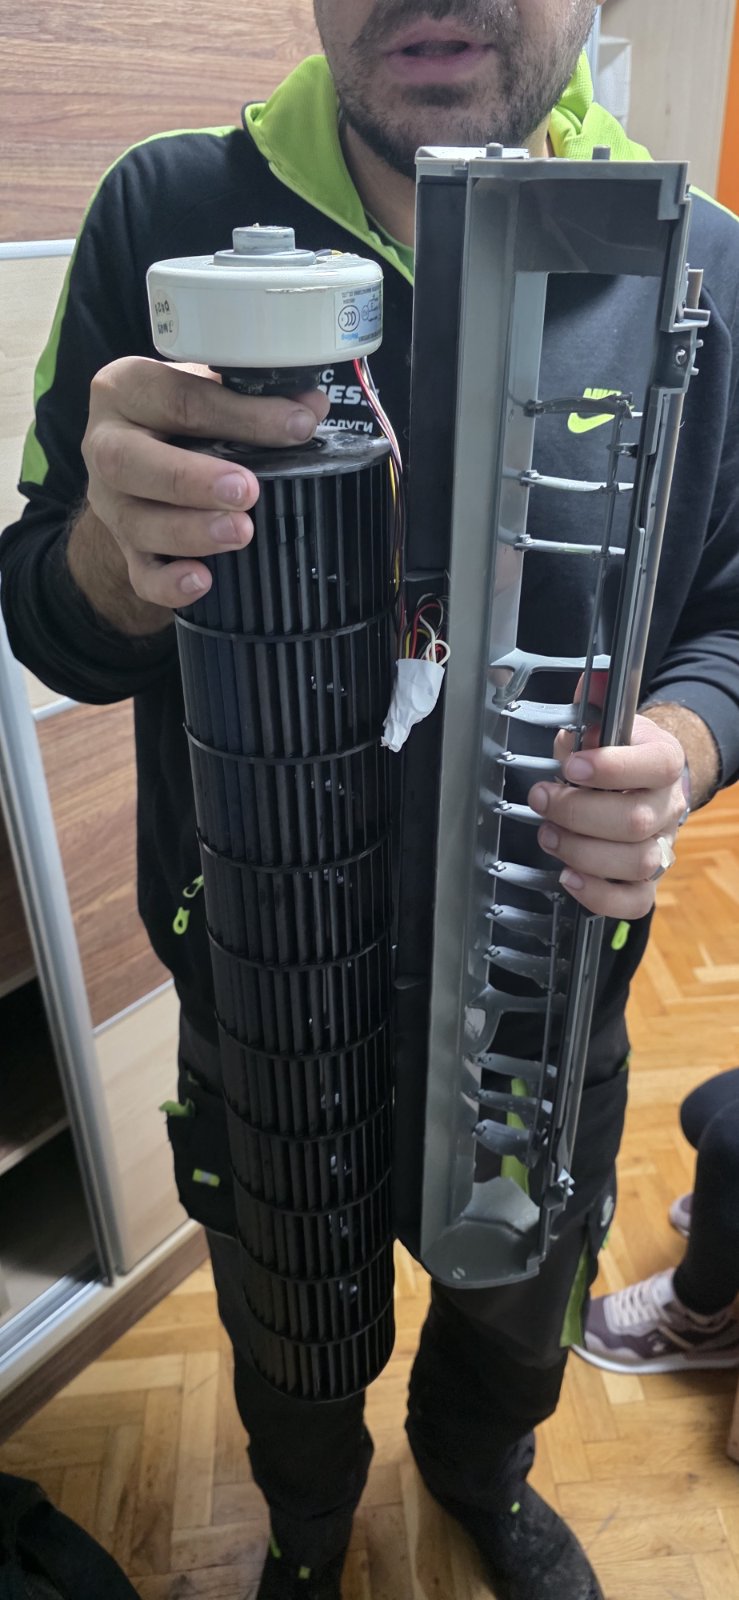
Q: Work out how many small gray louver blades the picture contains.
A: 12